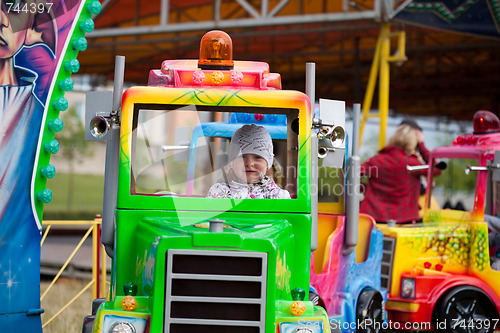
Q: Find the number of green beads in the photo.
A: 10